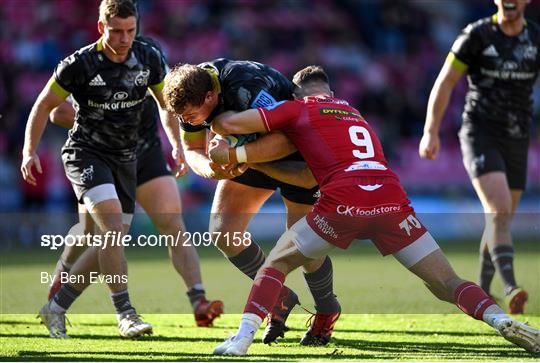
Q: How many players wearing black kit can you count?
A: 4